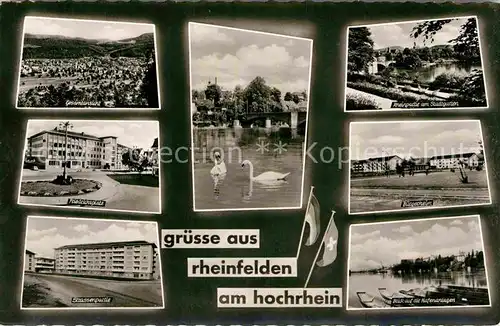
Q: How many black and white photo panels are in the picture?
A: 7